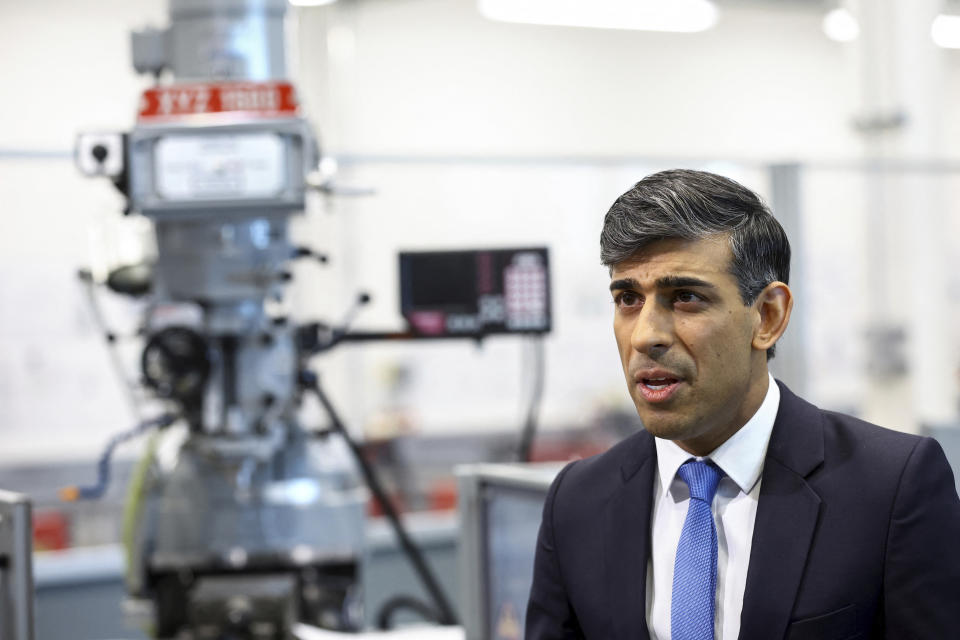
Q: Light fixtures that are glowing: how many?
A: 4